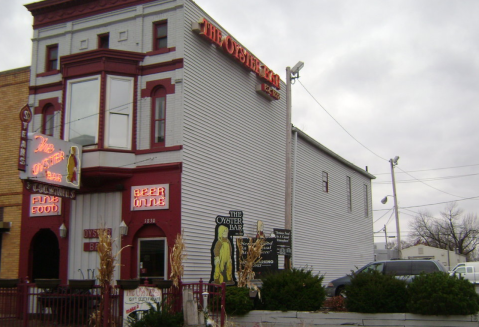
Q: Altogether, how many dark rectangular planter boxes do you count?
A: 5